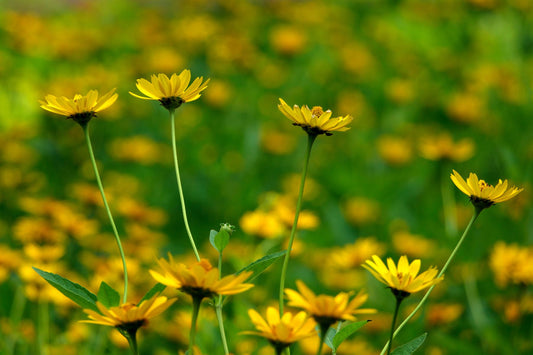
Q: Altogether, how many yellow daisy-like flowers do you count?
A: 9